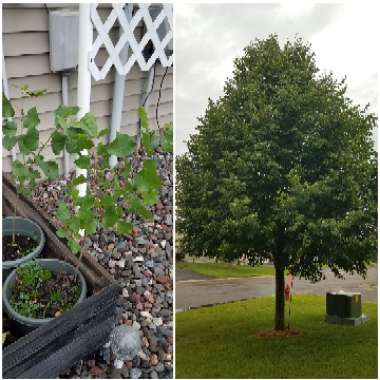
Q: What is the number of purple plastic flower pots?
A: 0